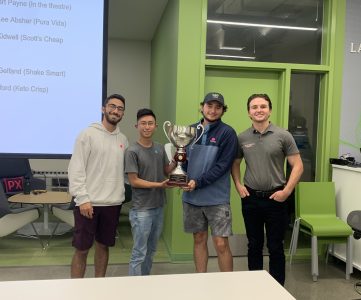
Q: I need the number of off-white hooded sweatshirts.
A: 1